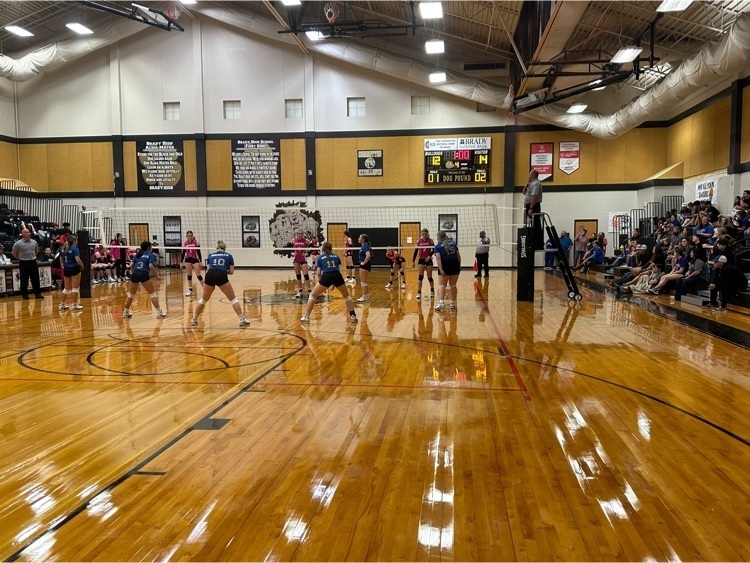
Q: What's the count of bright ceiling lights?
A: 12